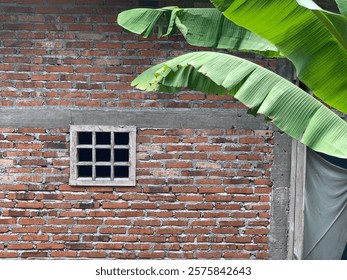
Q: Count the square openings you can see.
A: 9